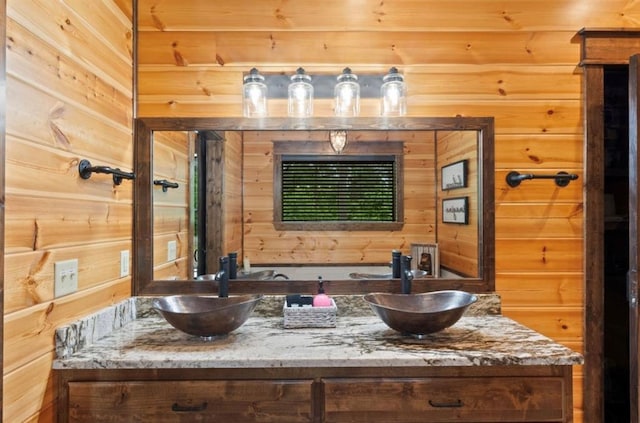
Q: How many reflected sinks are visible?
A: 2